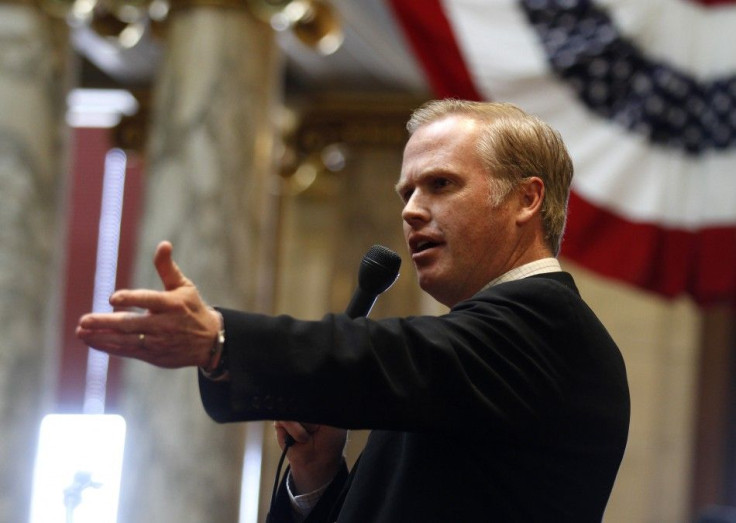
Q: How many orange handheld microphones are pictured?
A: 0